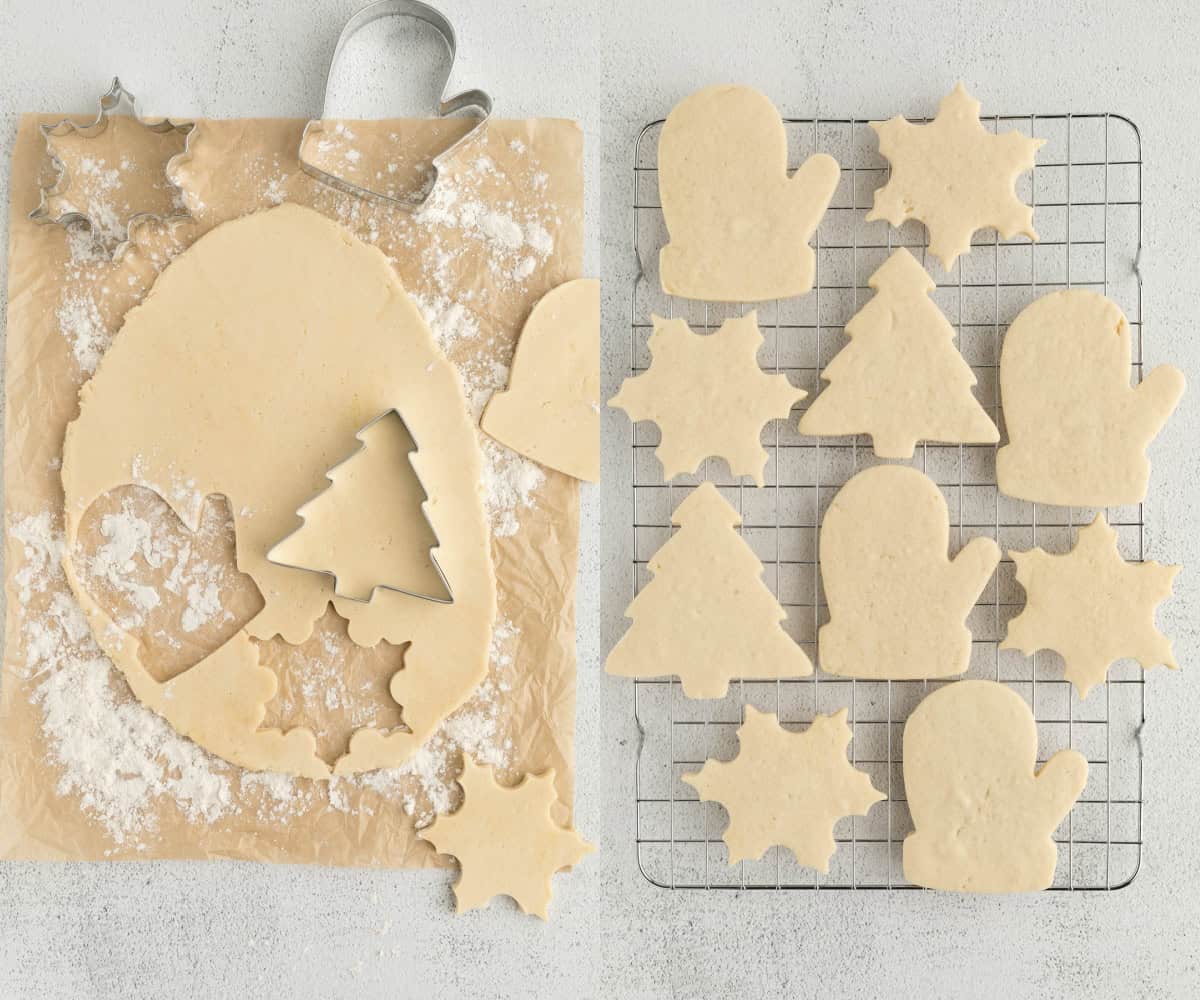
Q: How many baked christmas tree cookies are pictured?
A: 2